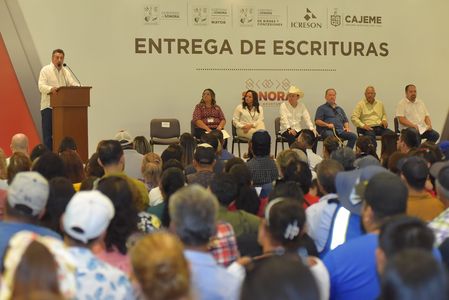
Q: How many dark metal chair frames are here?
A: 7